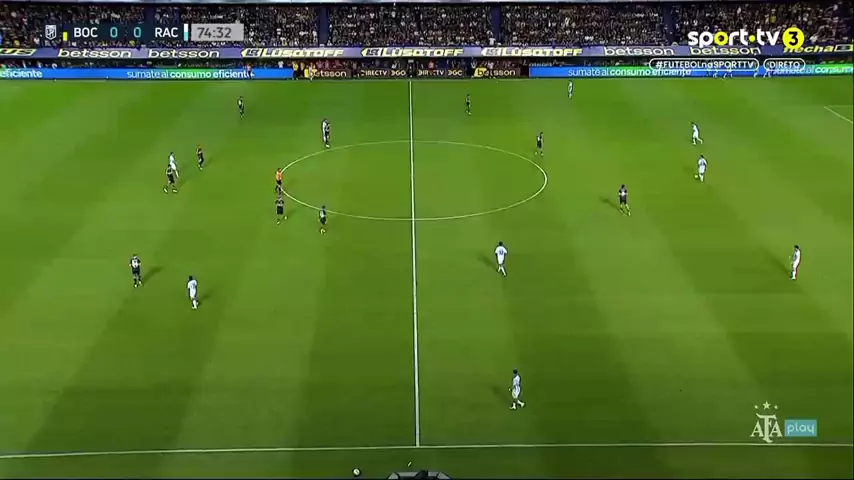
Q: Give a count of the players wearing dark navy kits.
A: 10